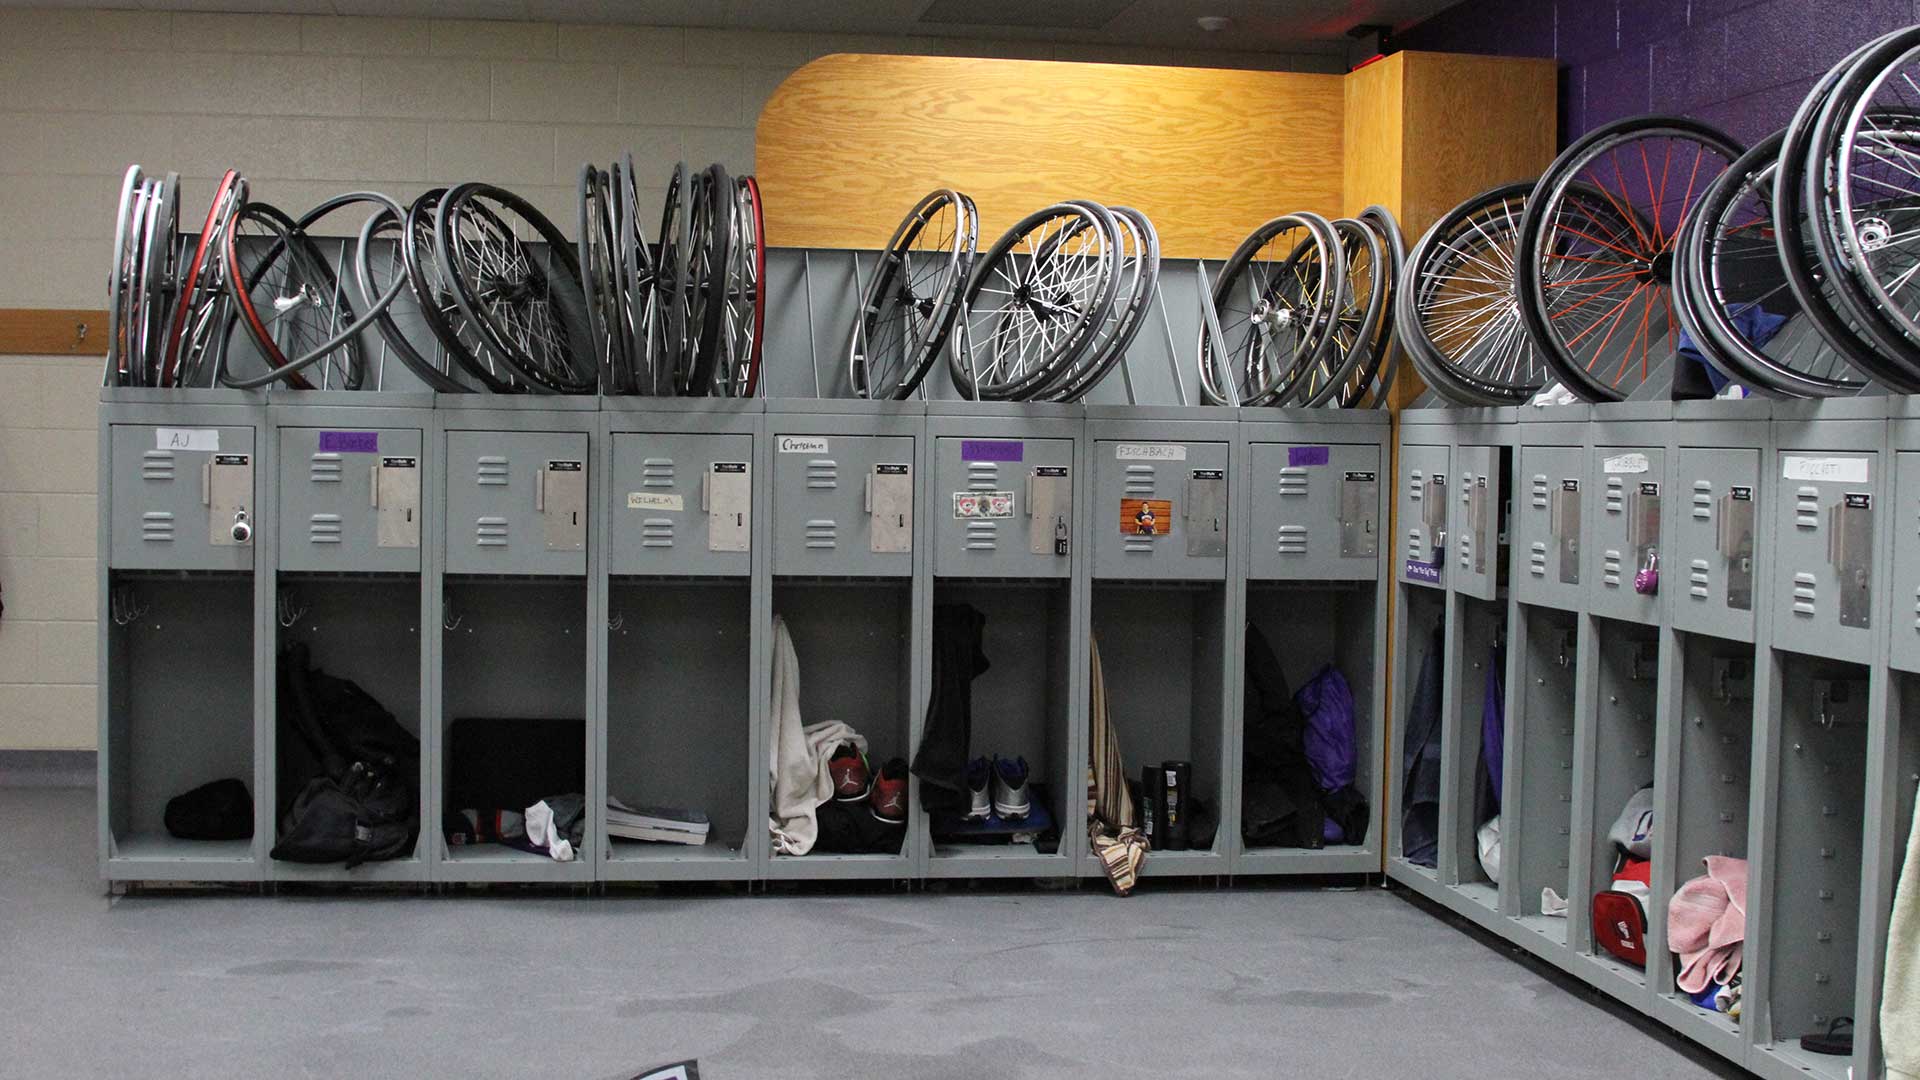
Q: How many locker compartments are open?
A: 1